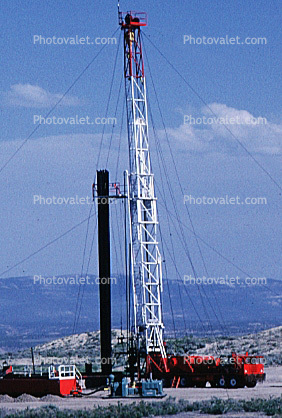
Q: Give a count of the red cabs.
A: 1